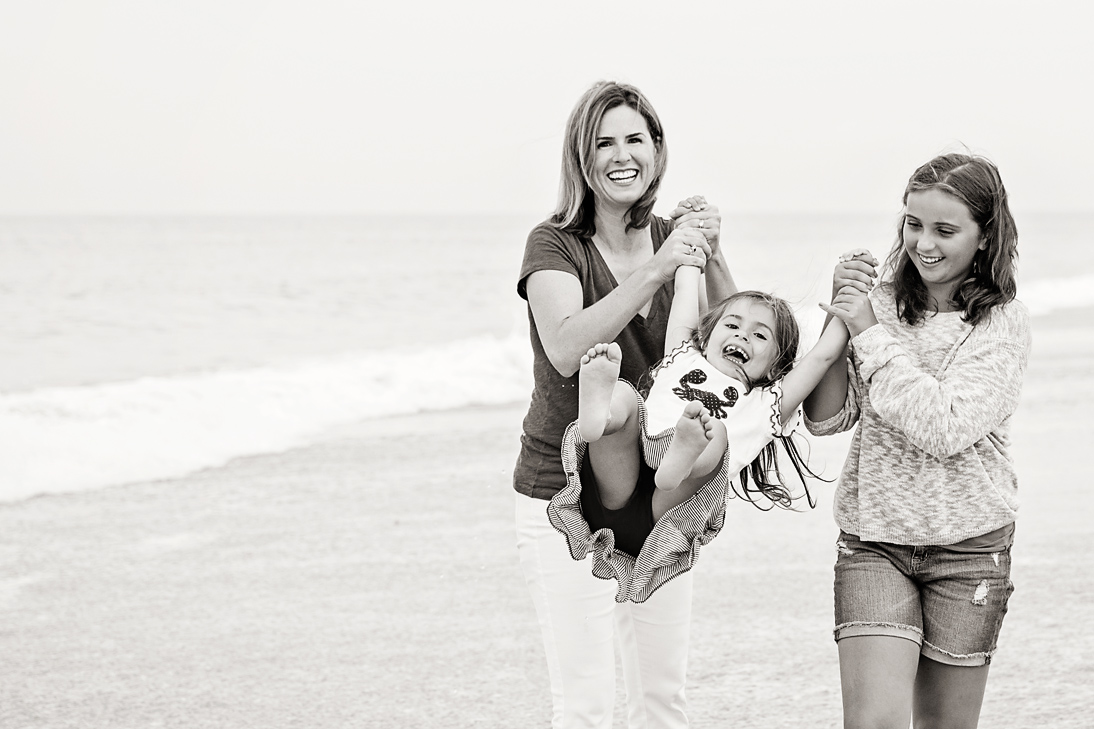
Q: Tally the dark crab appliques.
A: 1